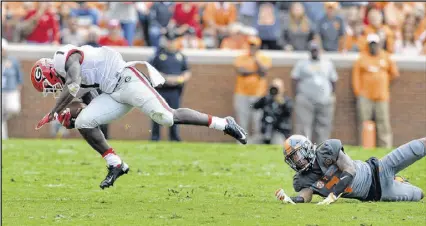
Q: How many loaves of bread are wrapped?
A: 0